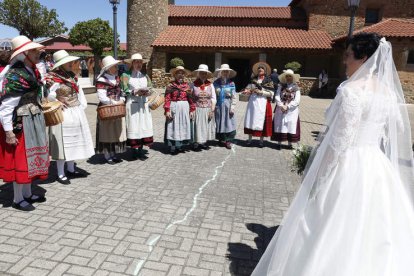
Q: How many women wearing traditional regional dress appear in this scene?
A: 9